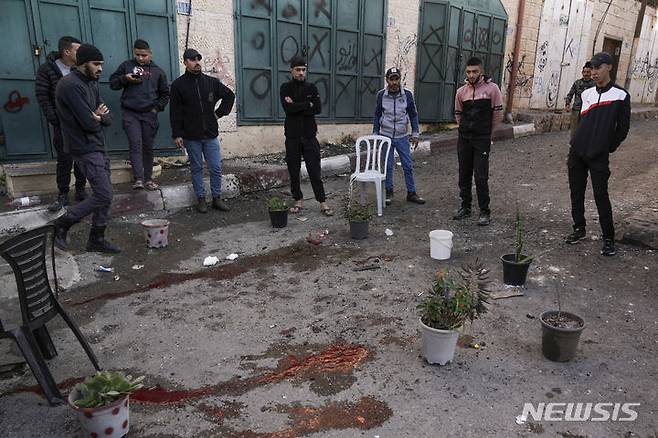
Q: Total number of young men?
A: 9